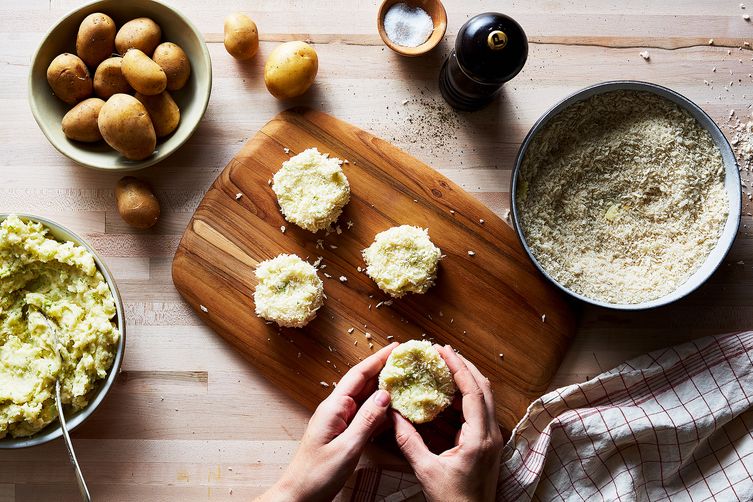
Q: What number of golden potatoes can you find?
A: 12